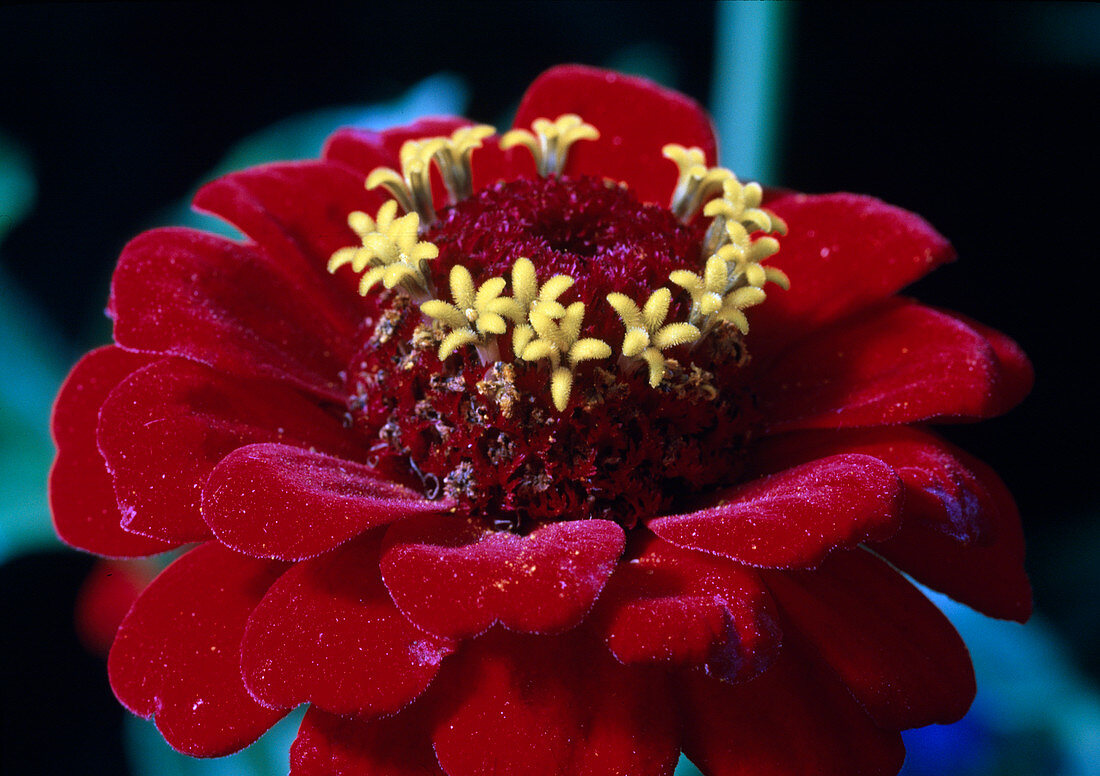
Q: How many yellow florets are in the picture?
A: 13